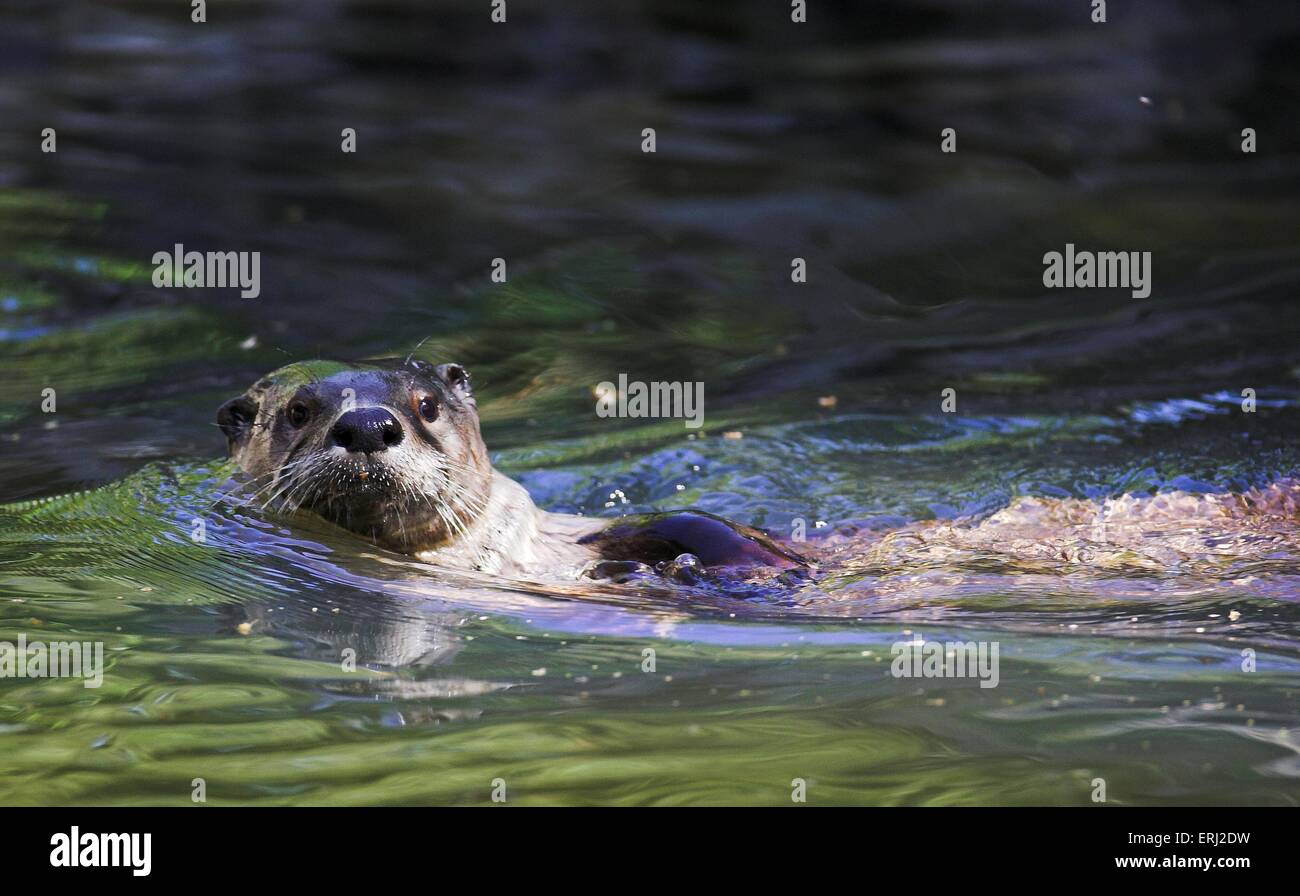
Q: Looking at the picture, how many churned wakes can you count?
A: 1